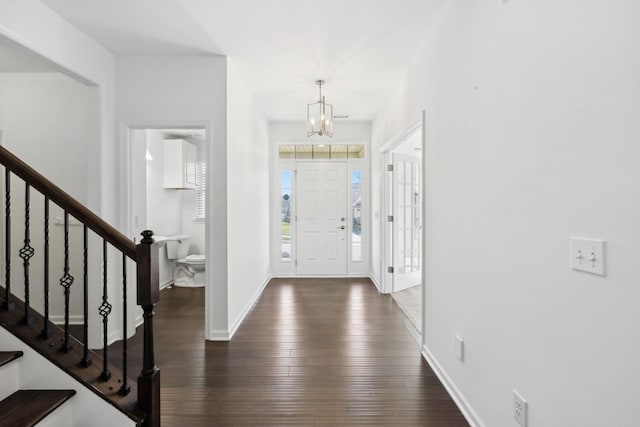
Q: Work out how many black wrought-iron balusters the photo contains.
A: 7